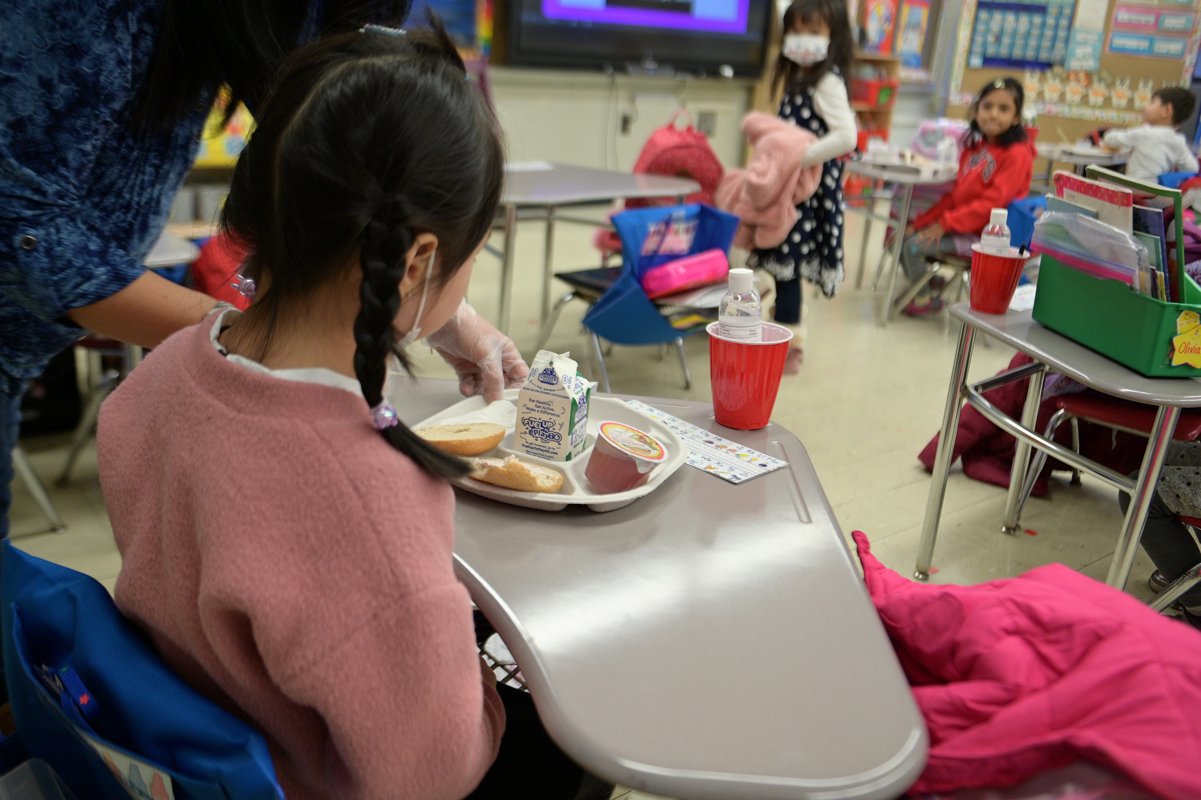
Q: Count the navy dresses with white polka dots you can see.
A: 1